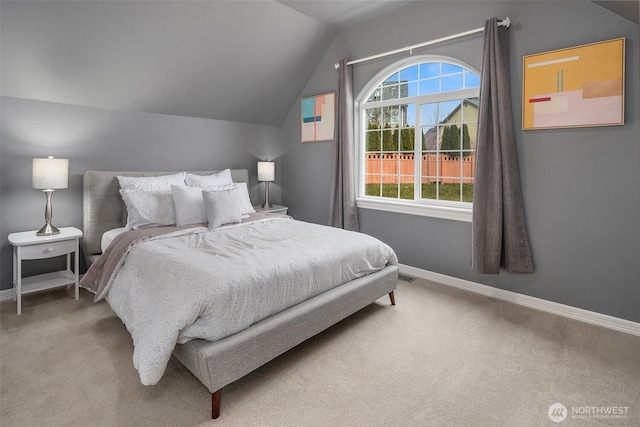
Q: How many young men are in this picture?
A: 0